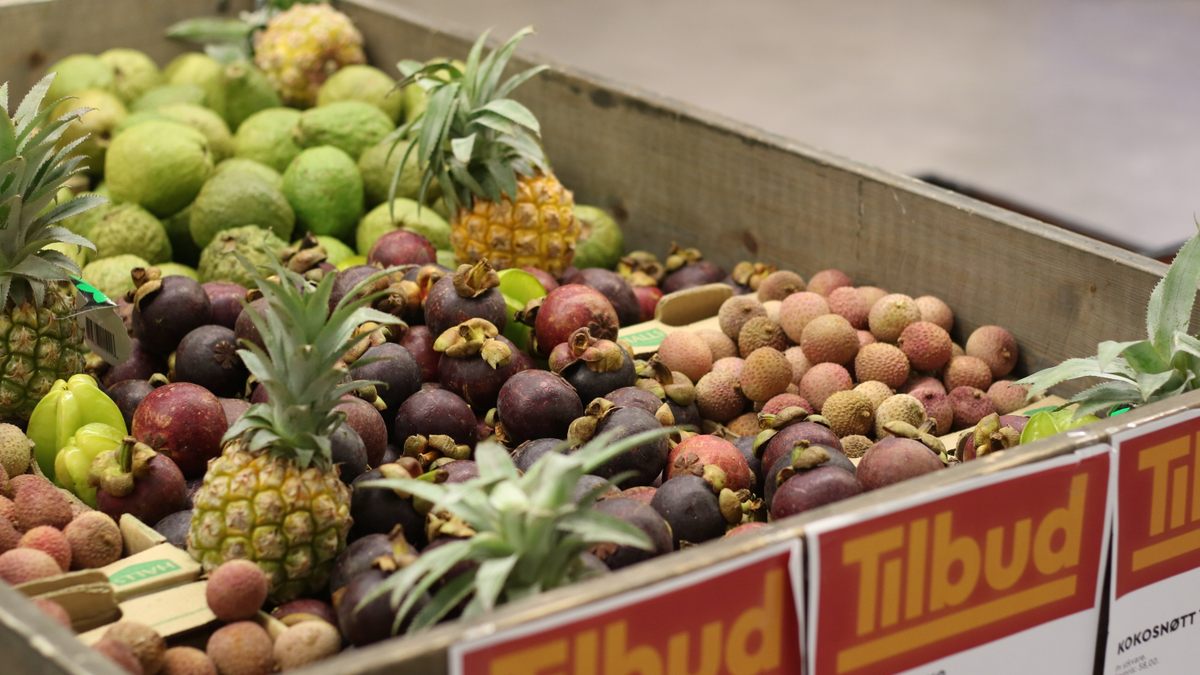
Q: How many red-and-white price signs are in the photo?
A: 3